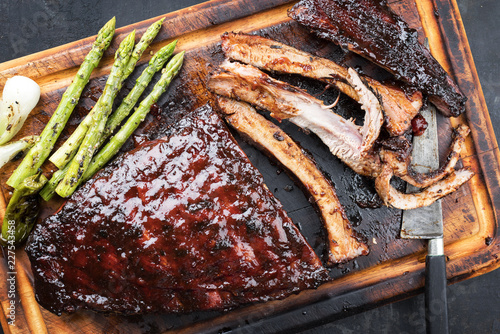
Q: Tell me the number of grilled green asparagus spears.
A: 5